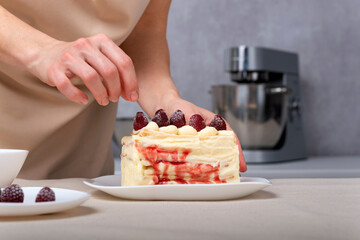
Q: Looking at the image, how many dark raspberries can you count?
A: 7